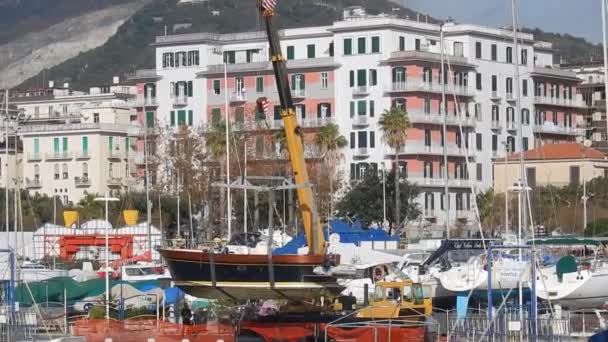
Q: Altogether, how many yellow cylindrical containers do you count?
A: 2